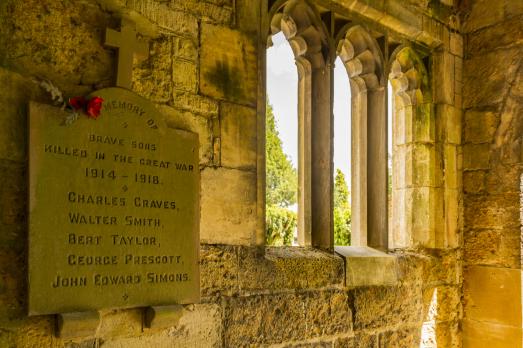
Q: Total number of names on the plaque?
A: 5